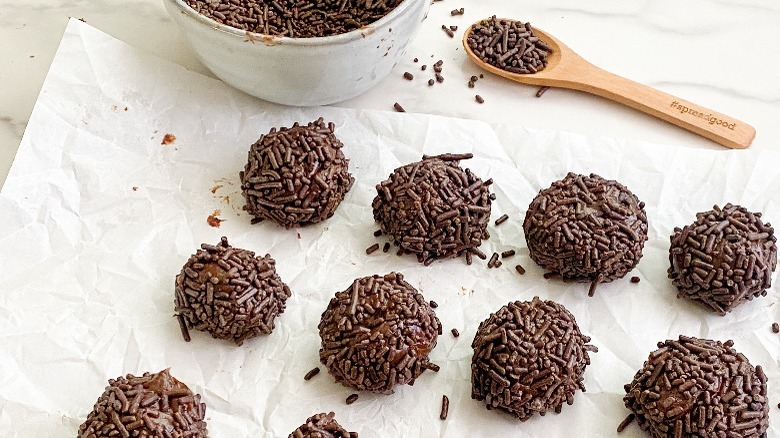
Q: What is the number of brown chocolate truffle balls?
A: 10